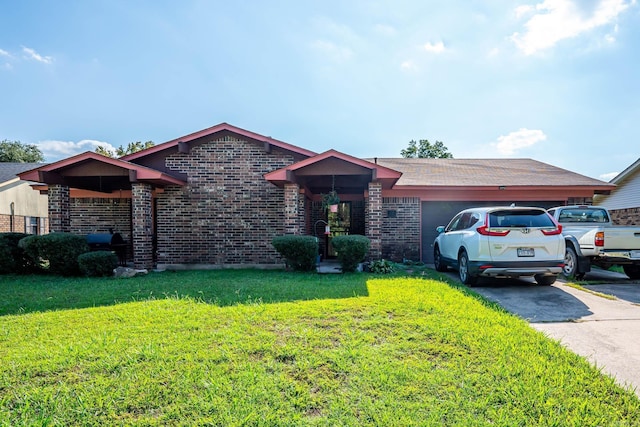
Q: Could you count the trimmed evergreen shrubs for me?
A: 5